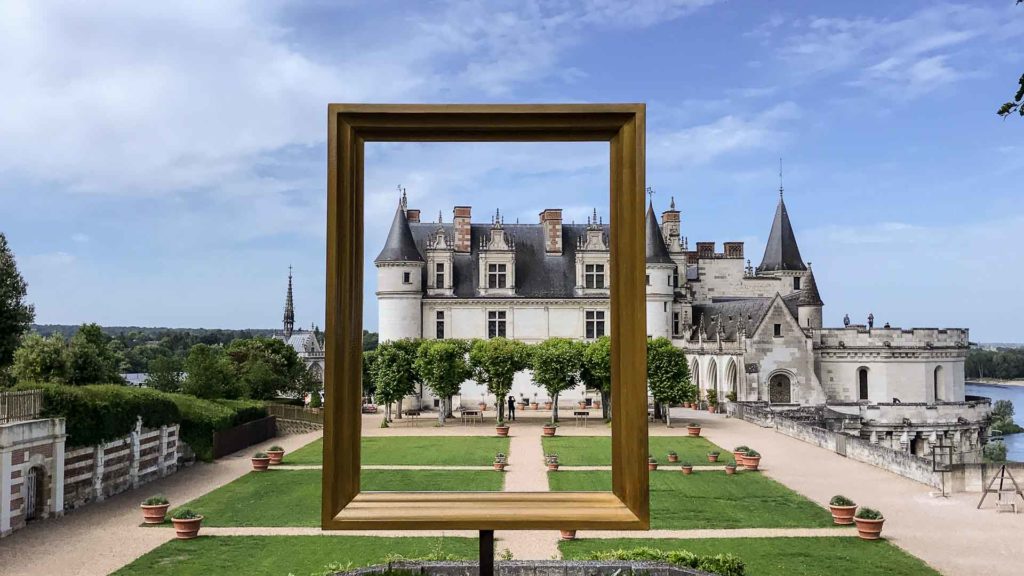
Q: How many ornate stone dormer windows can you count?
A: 3